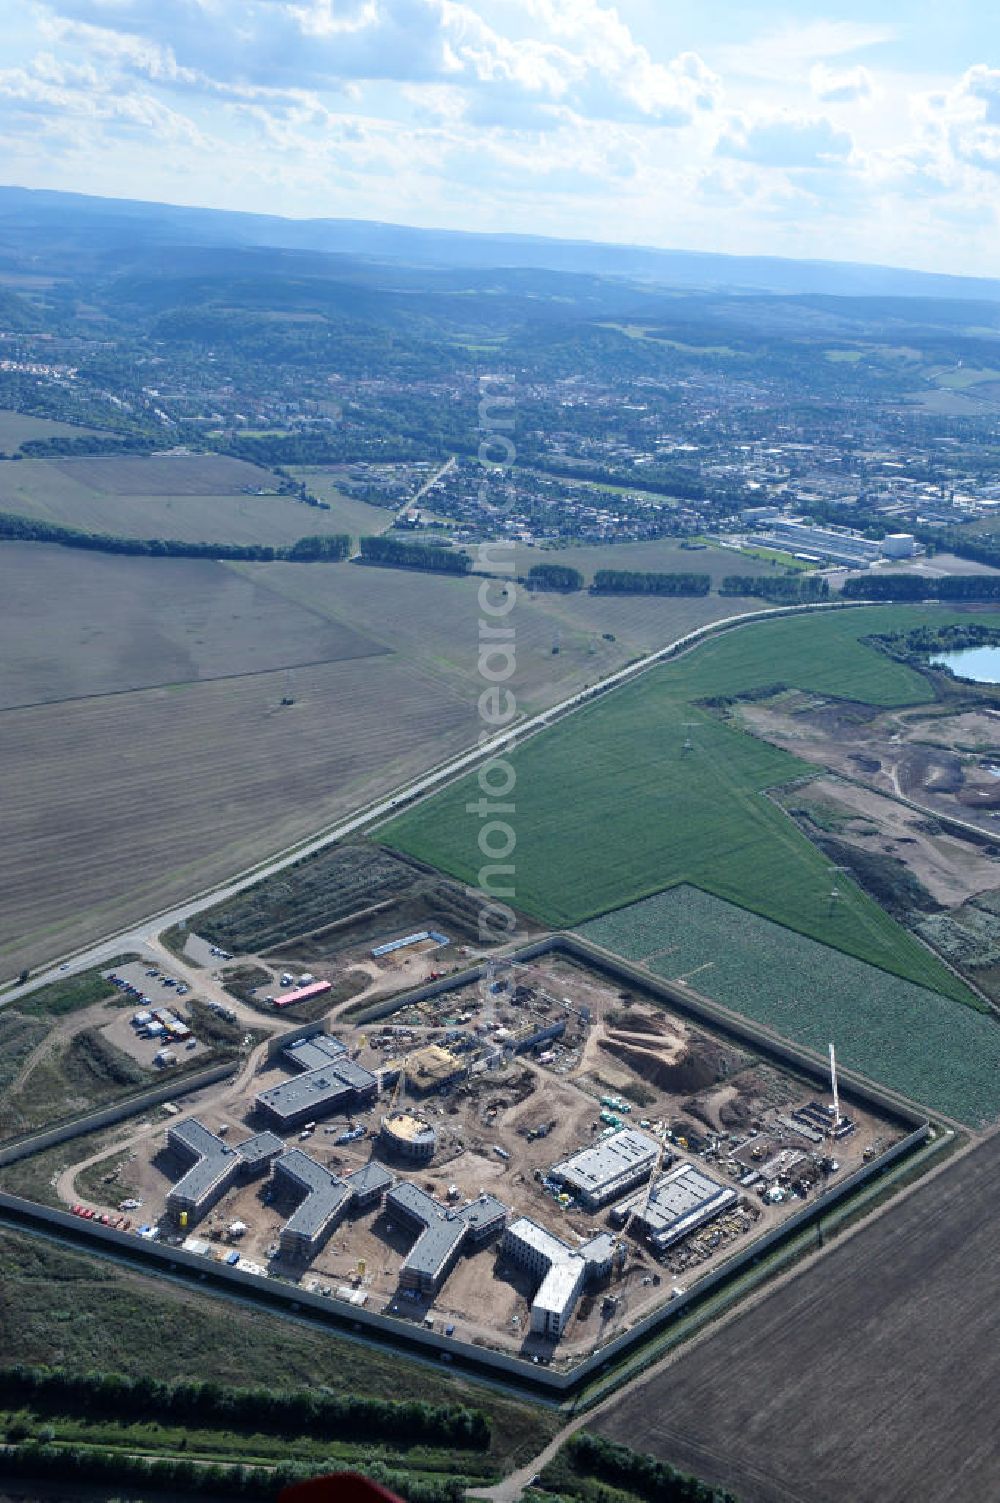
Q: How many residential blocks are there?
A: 4